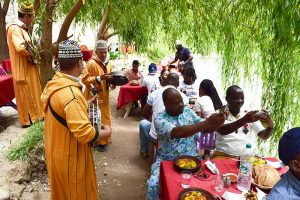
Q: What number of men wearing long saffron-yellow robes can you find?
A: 3